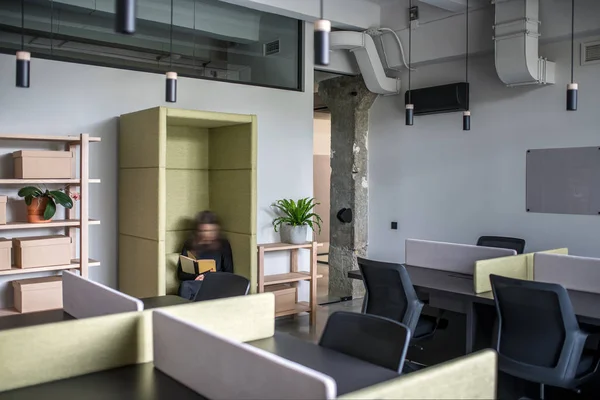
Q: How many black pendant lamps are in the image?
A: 7